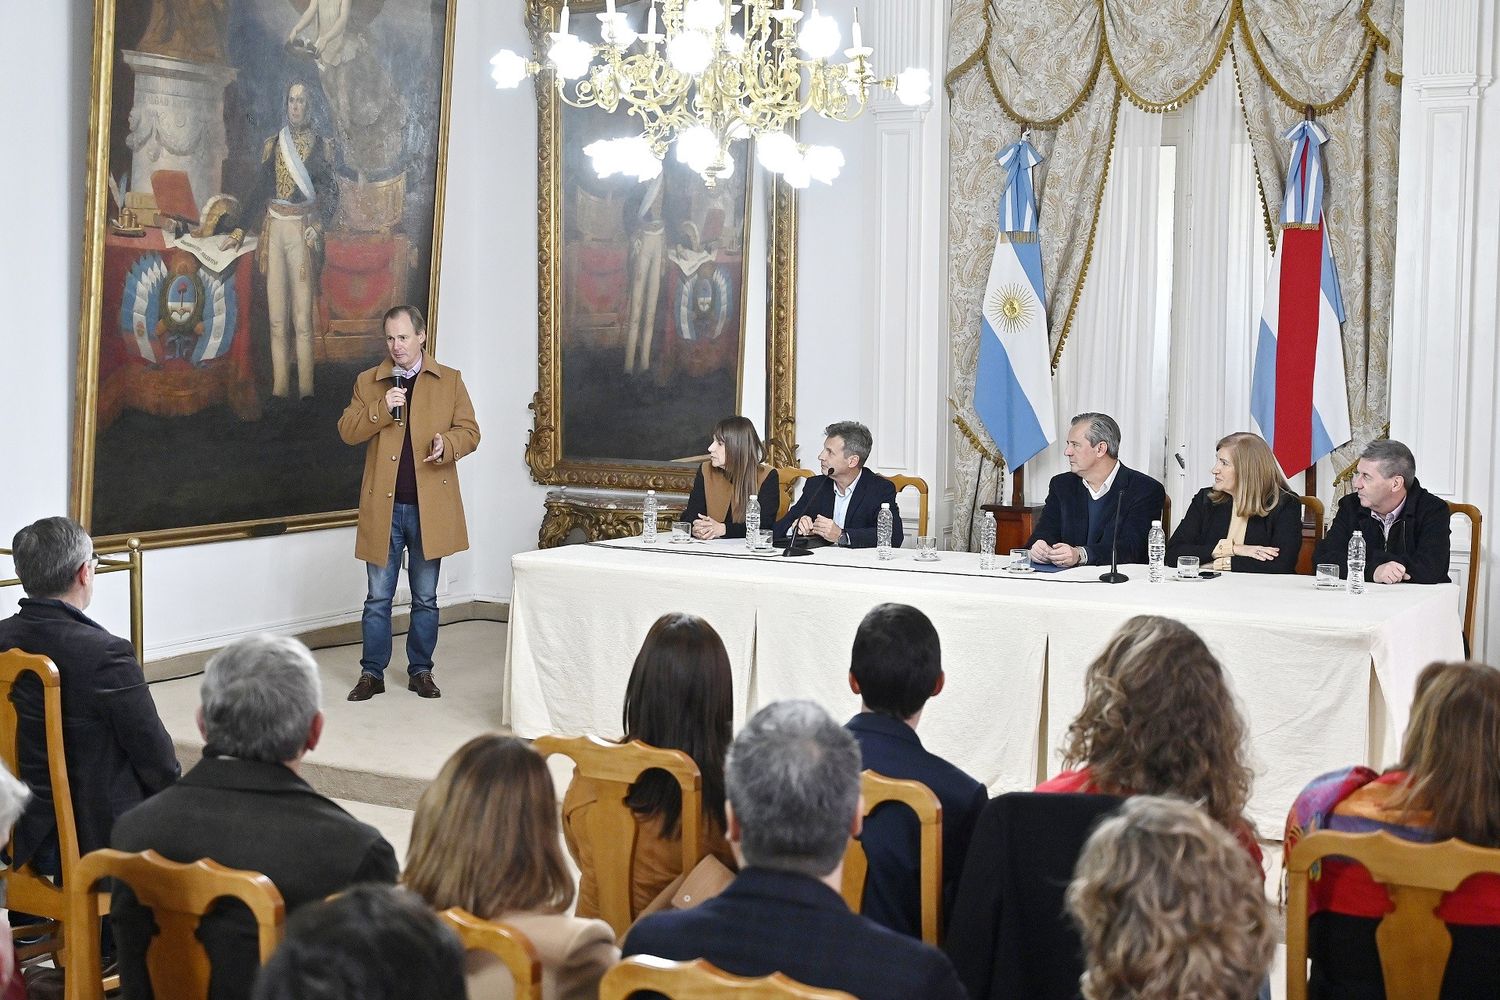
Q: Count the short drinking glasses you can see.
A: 6